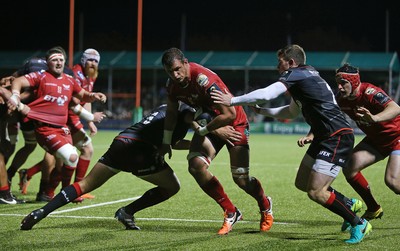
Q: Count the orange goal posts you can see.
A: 2